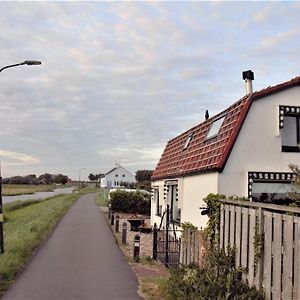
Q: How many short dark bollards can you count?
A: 5